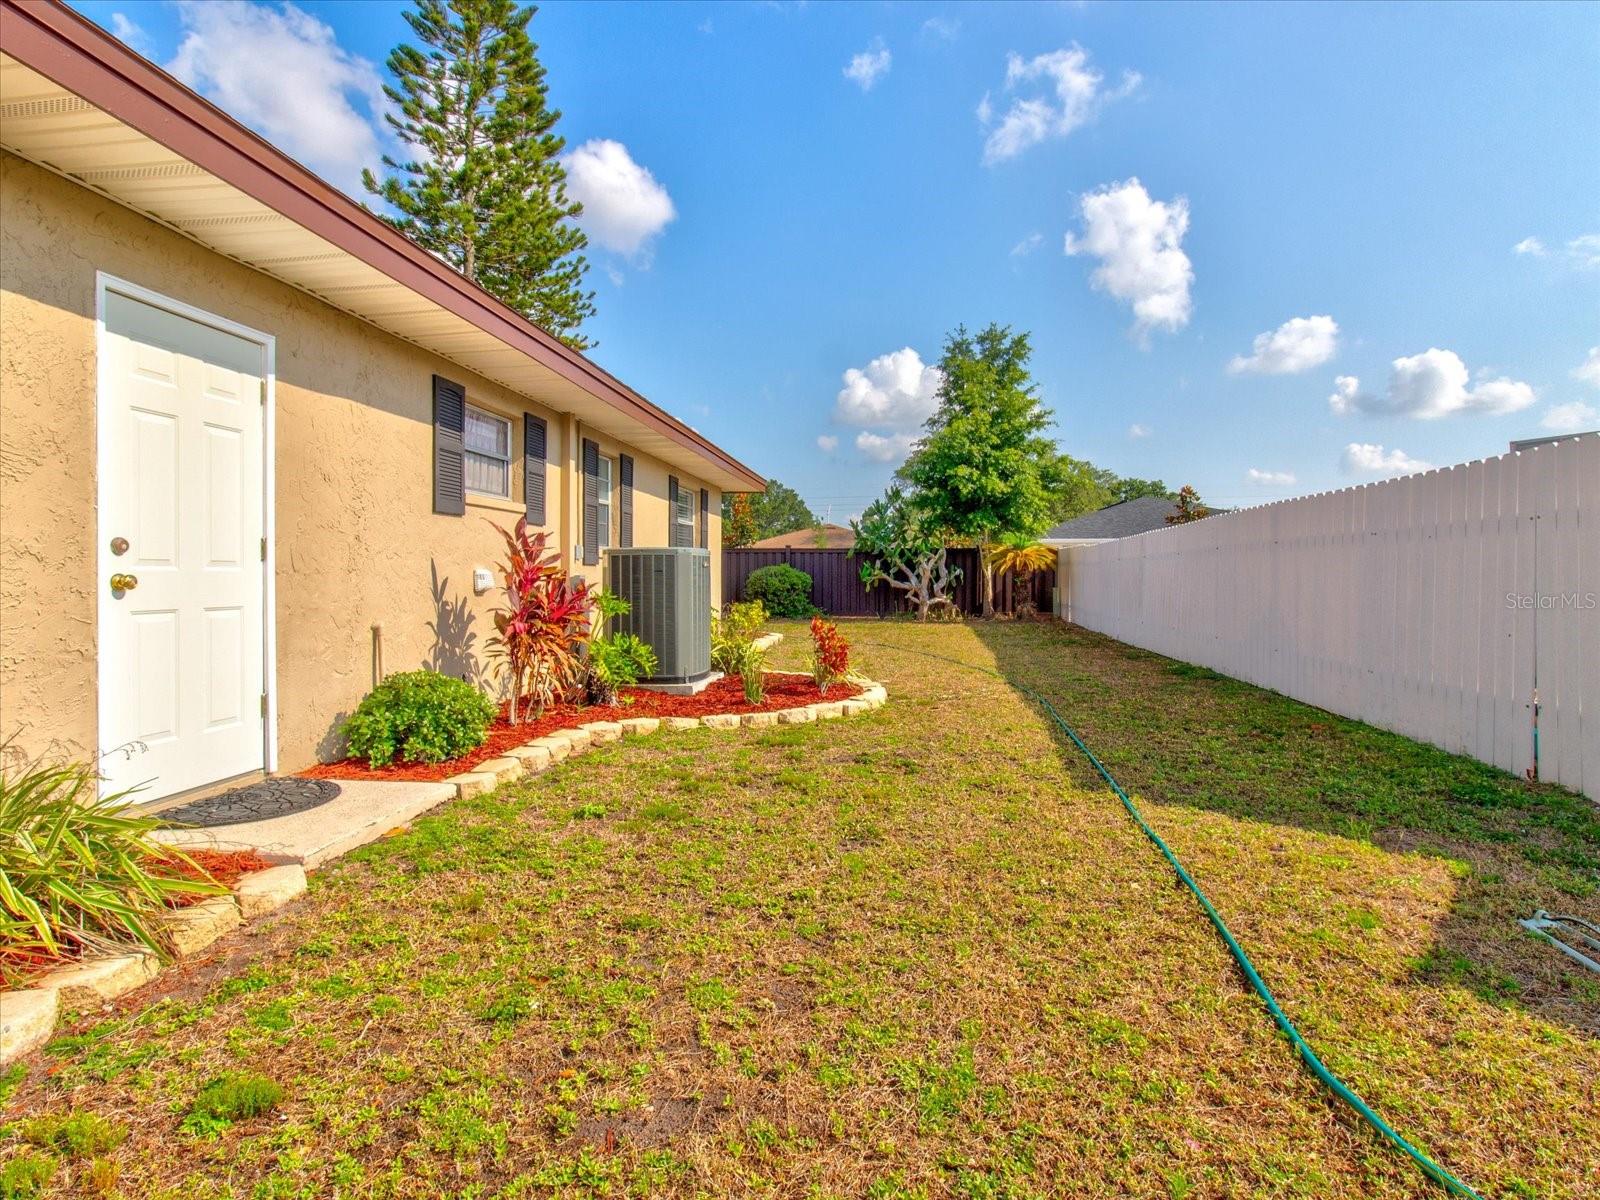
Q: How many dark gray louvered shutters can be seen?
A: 6